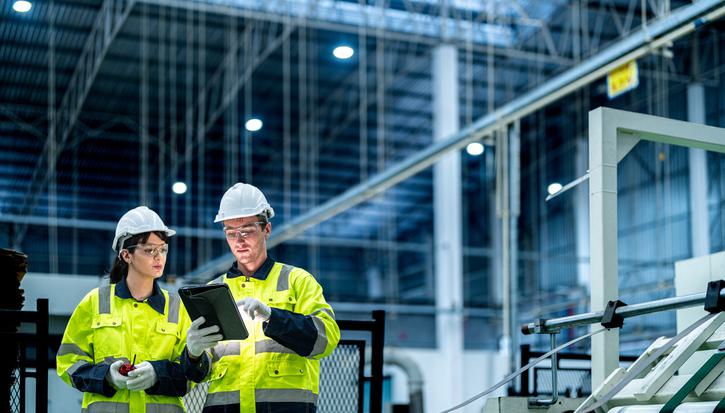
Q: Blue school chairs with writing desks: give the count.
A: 0